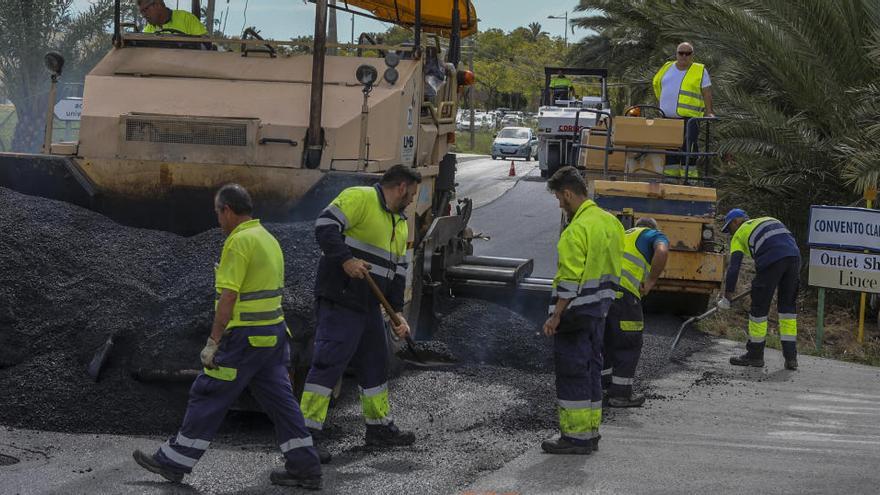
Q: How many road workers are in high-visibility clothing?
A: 8